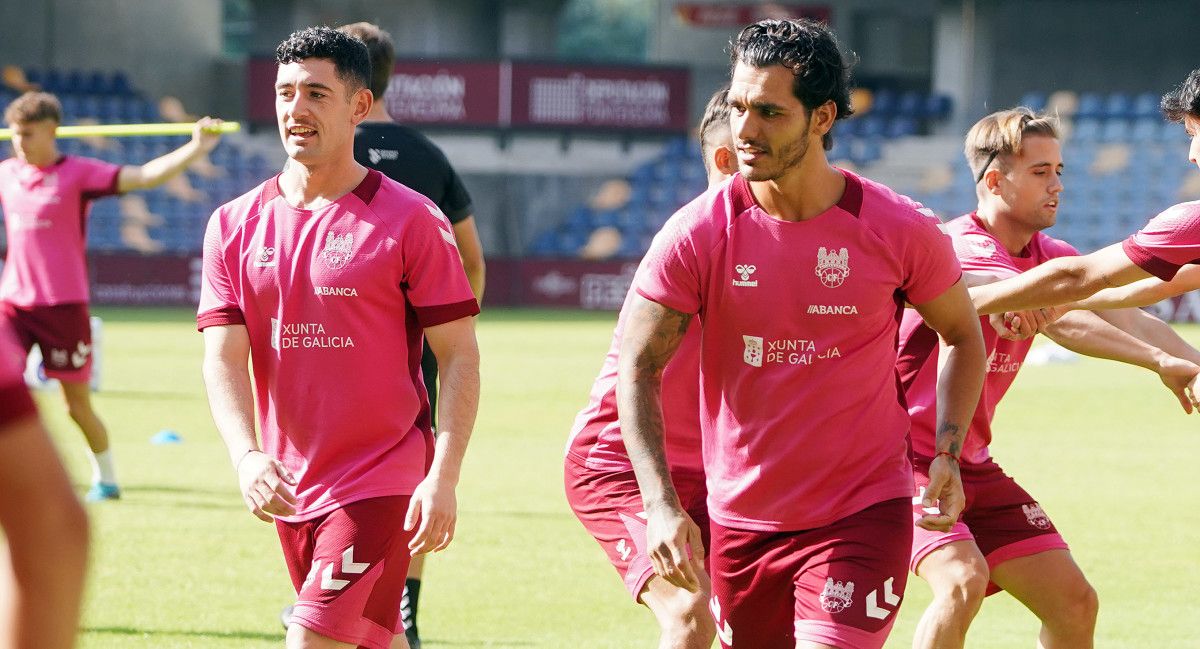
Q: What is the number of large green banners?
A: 0